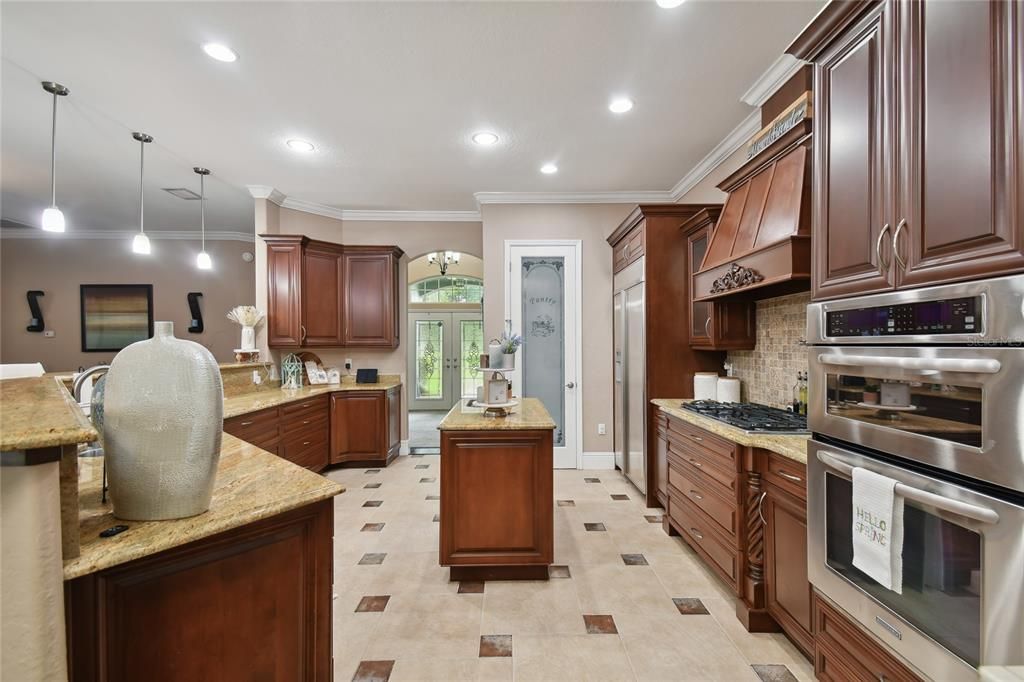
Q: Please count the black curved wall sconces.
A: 2